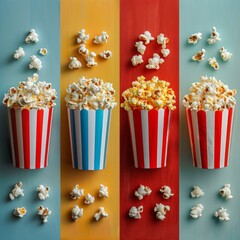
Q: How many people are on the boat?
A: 0